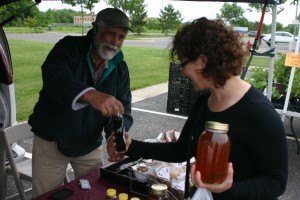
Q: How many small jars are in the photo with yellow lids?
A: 3